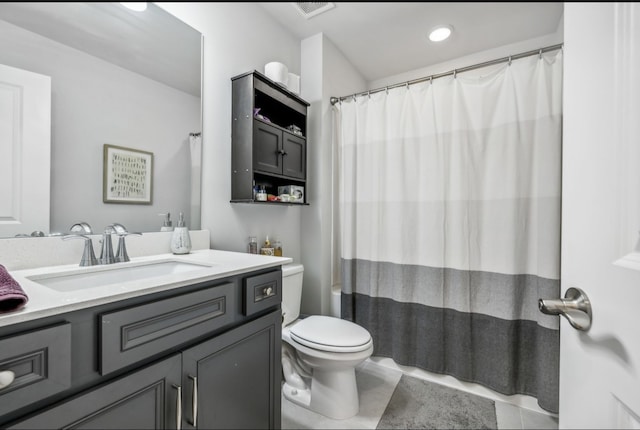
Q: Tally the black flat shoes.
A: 0